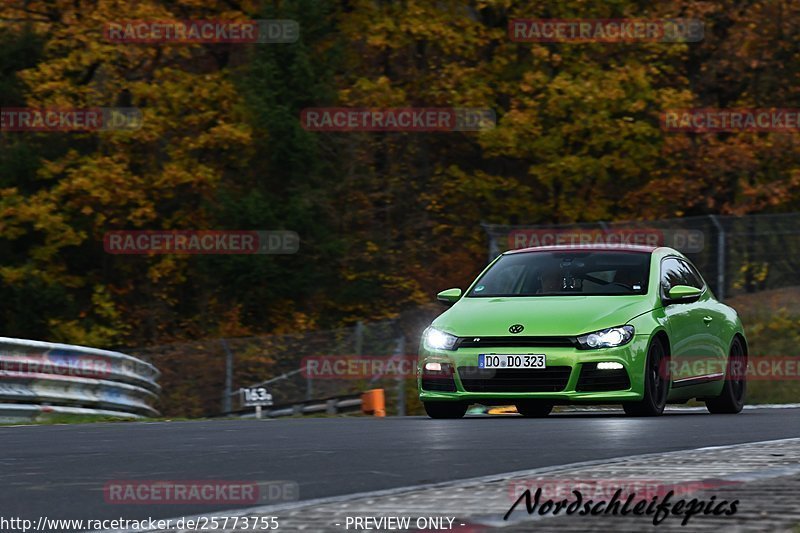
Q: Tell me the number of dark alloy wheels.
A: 2